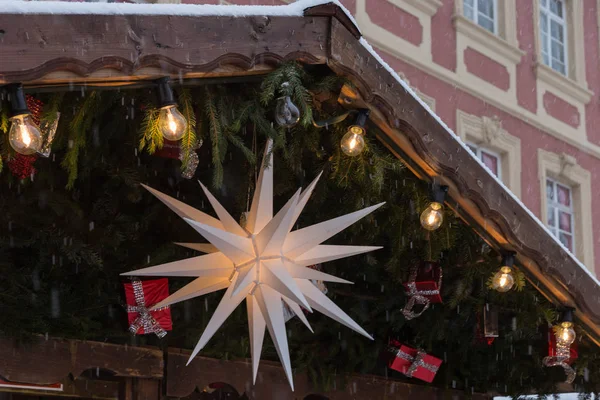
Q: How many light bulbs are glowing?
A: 6